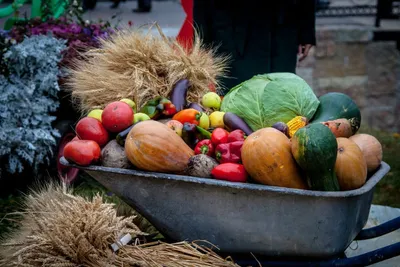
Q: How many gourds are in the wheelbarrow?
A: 6